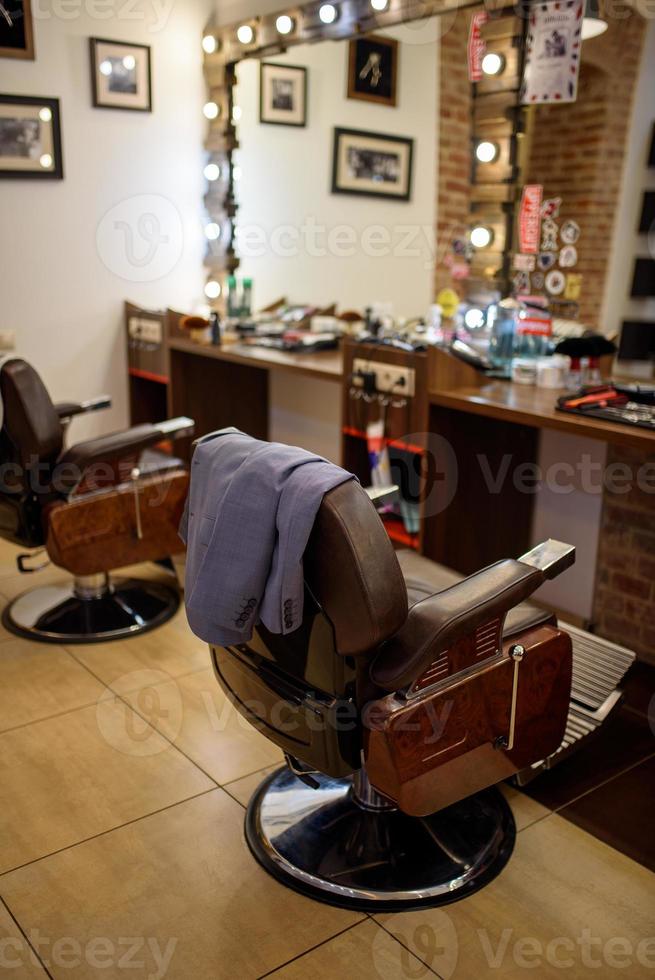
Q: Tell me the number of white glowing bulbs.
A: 13